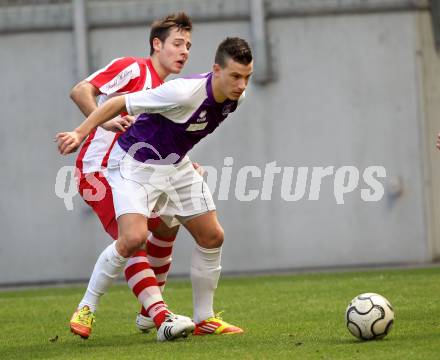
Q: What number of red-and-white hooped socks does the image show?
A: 2